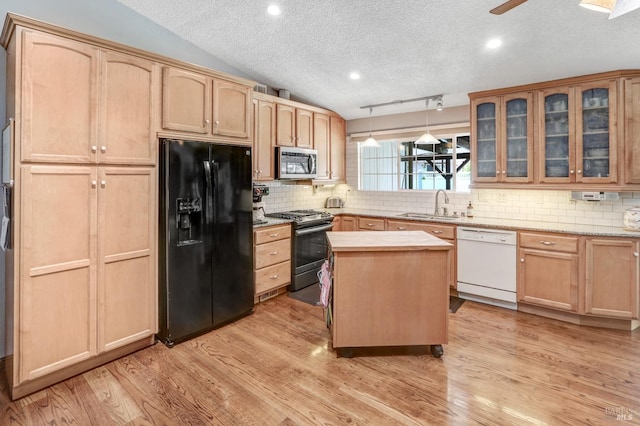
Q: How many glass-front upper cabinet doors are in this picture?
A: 4